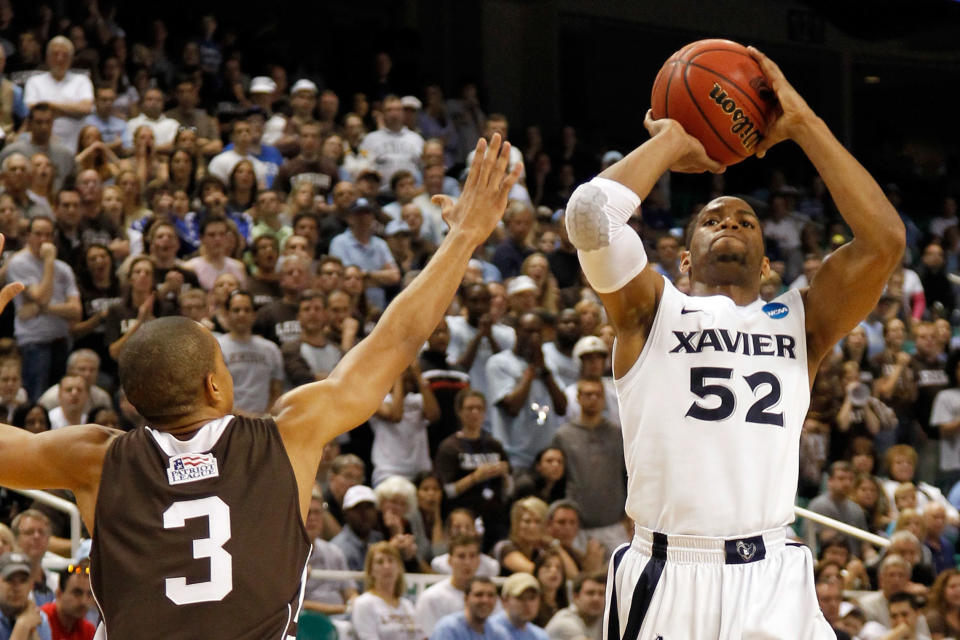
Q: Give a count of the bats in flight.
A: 0